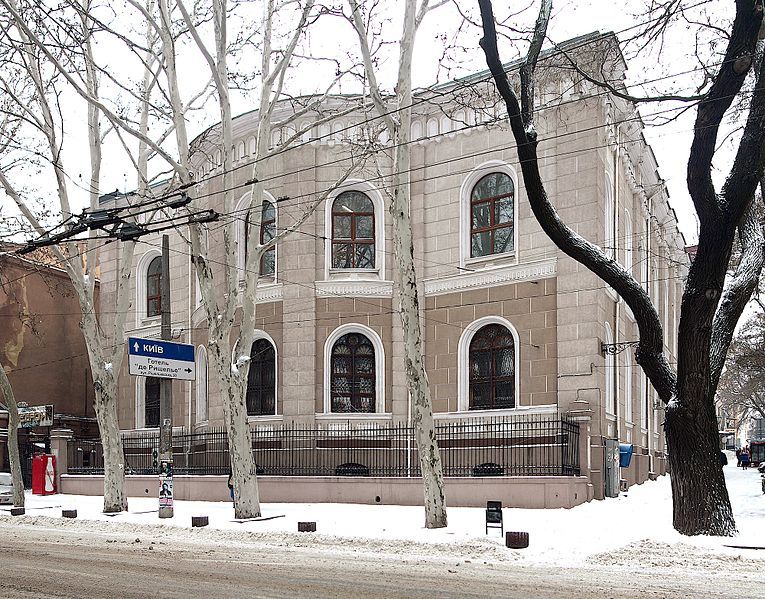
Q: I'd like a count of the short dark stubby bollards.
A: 5